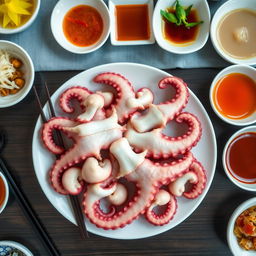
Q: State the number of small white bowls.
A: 11